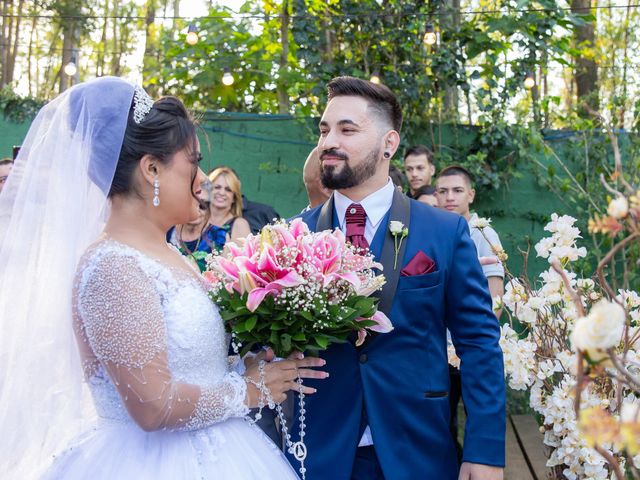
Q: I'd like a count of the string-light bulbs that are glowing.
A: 6